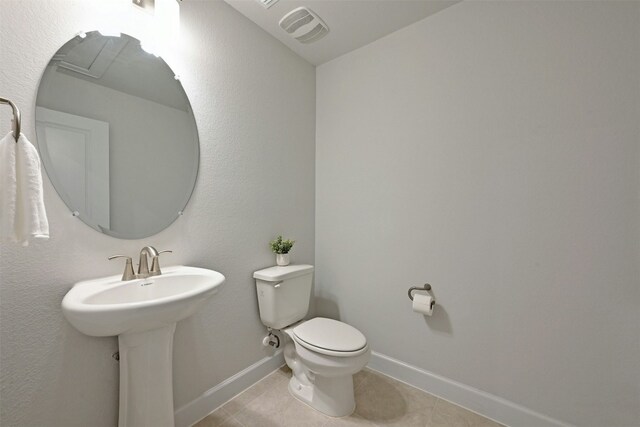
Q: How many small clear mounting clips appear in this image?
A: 4